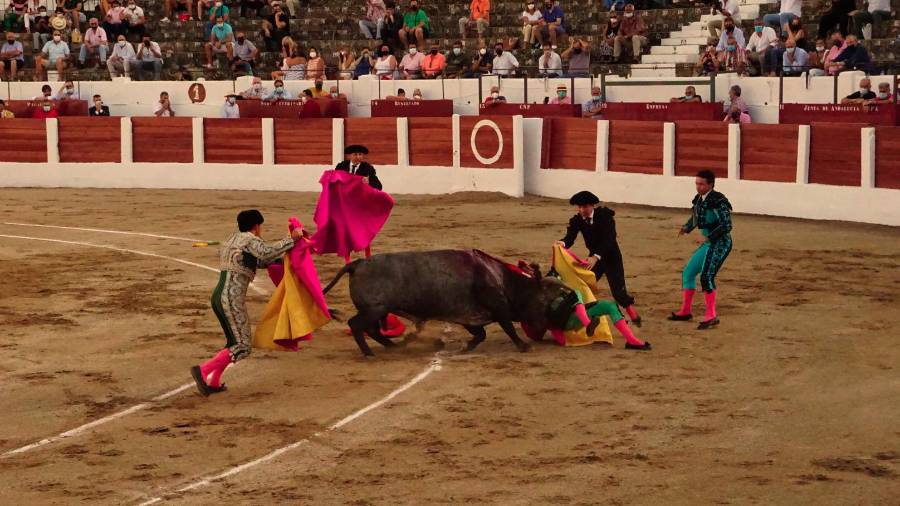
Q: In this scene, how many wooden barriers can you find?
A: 14